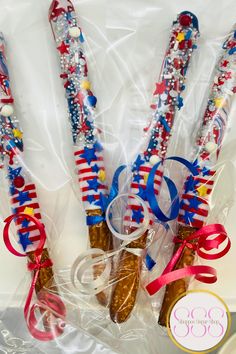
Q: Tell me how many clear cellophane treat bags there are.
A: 4